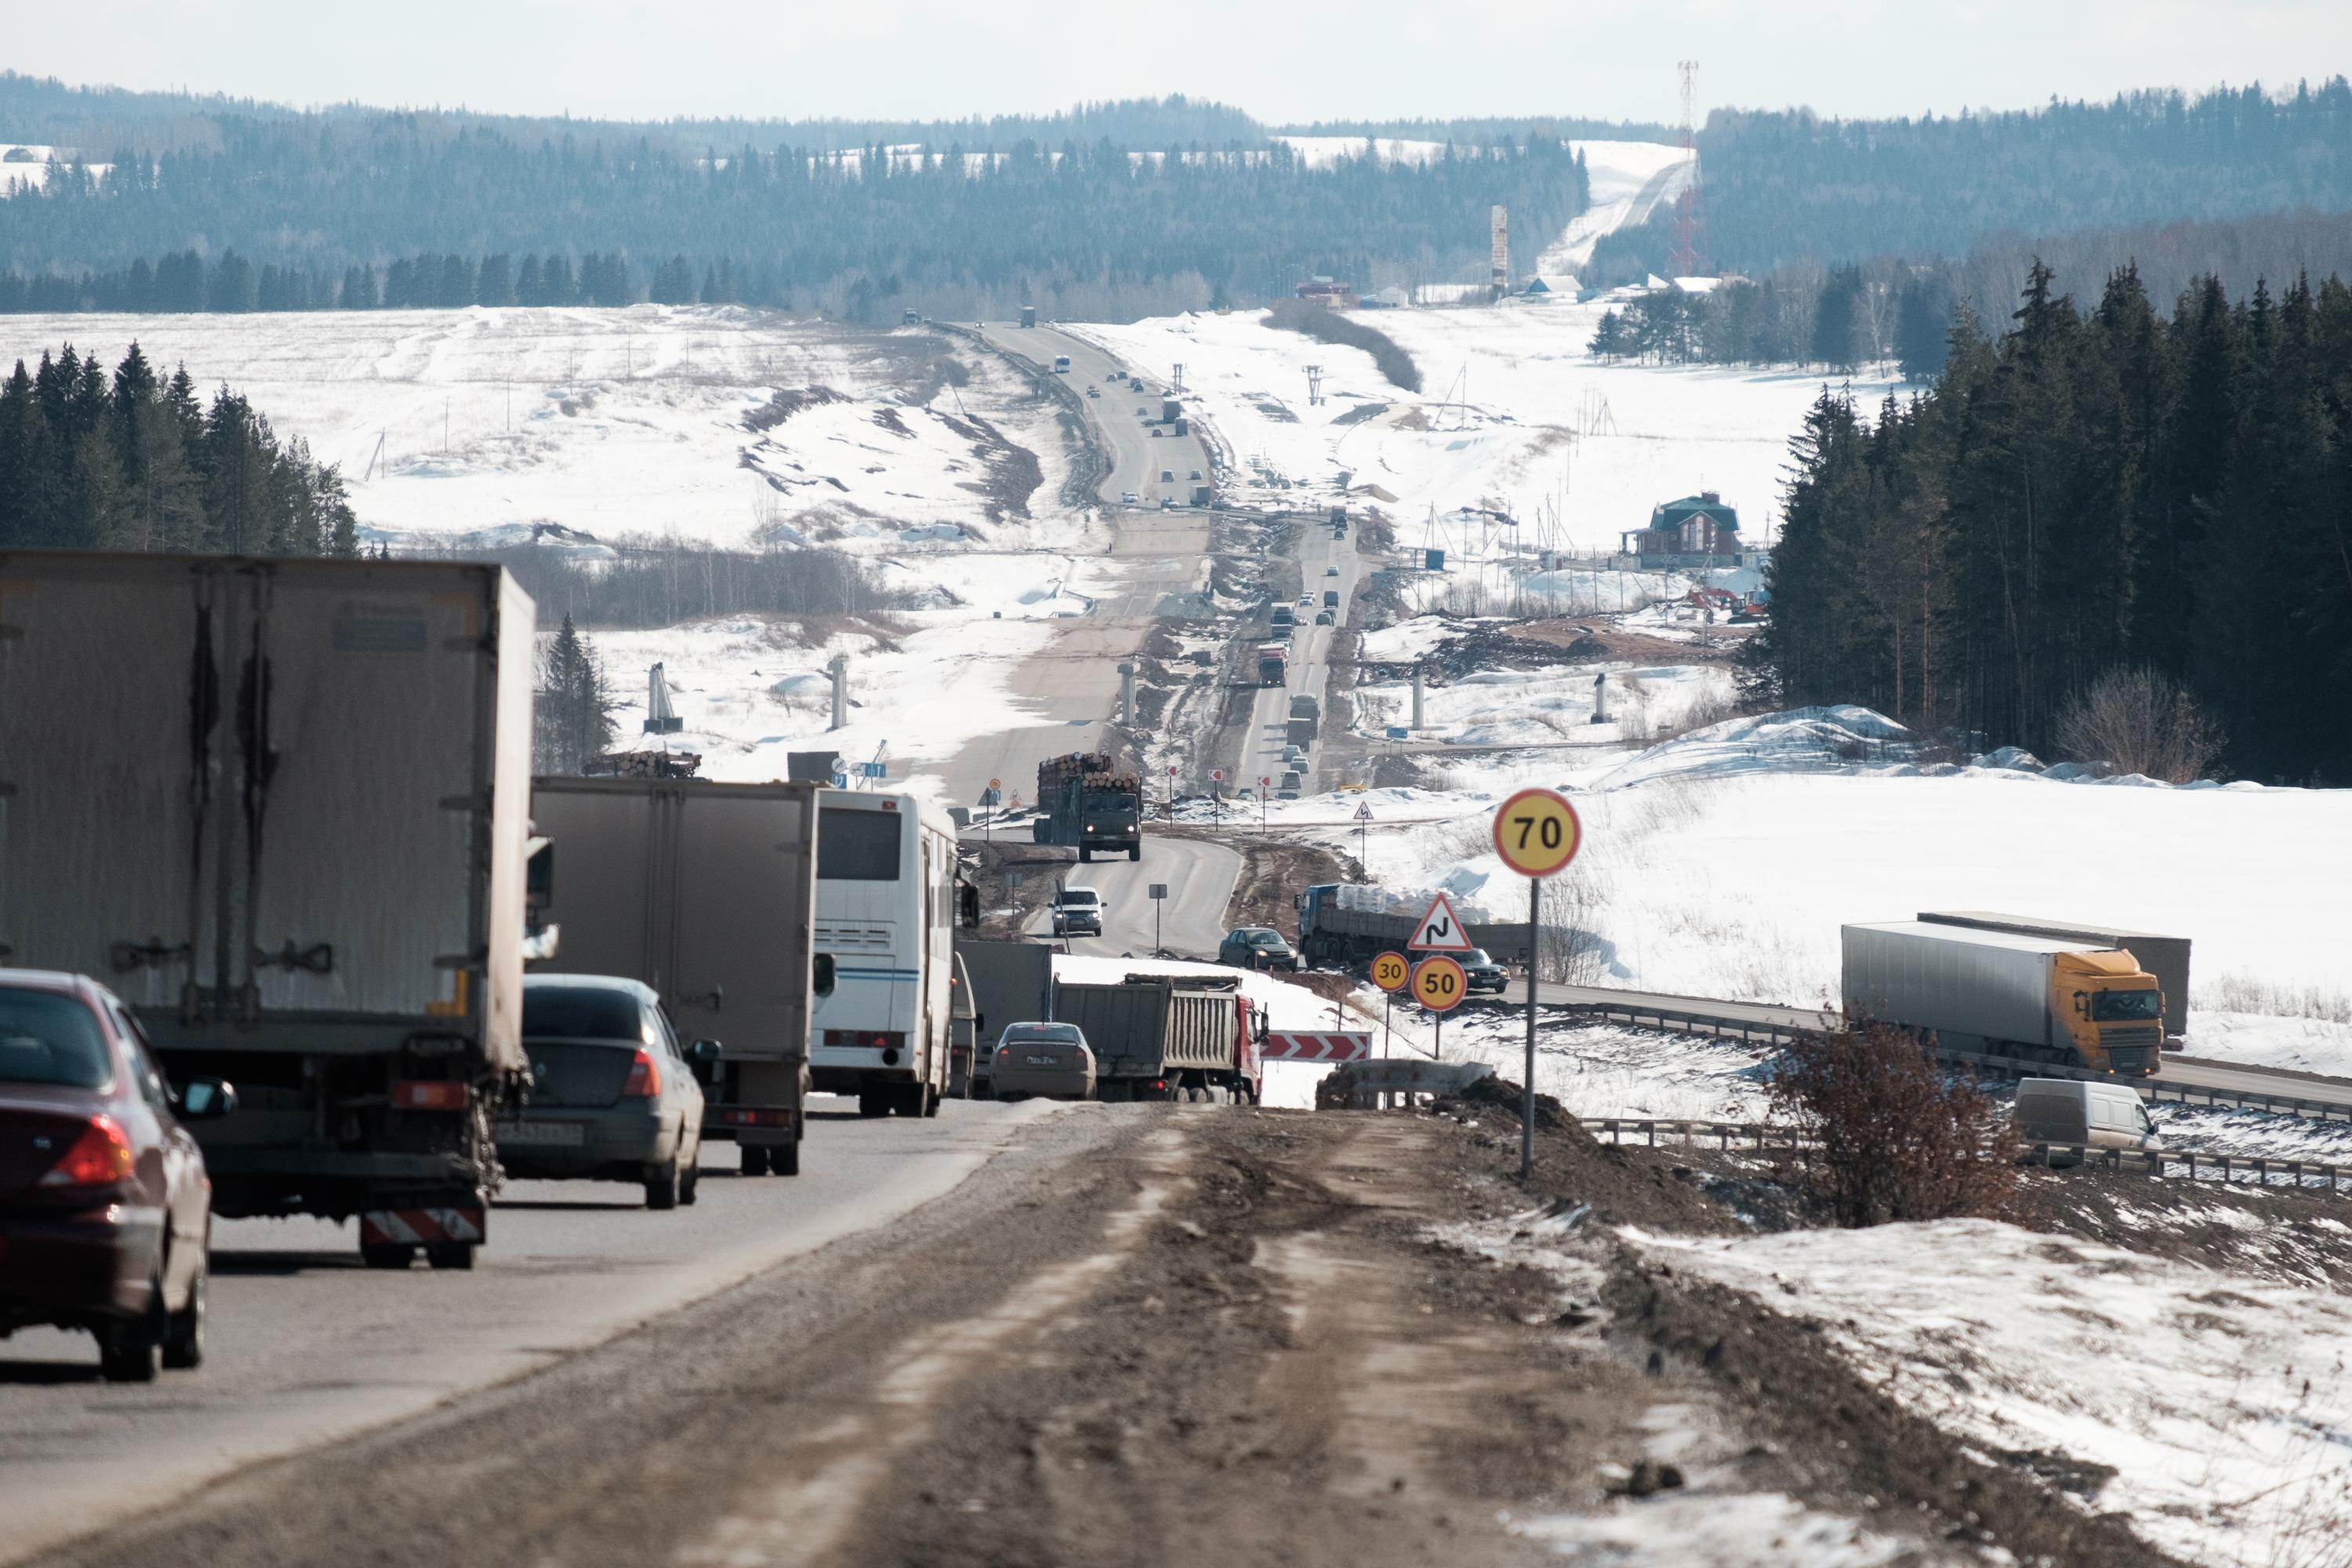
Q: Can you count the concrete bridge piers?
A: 5